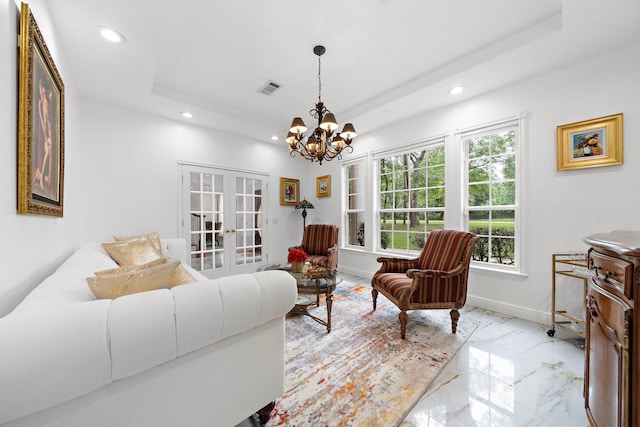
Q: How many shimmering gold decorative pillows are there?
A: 4